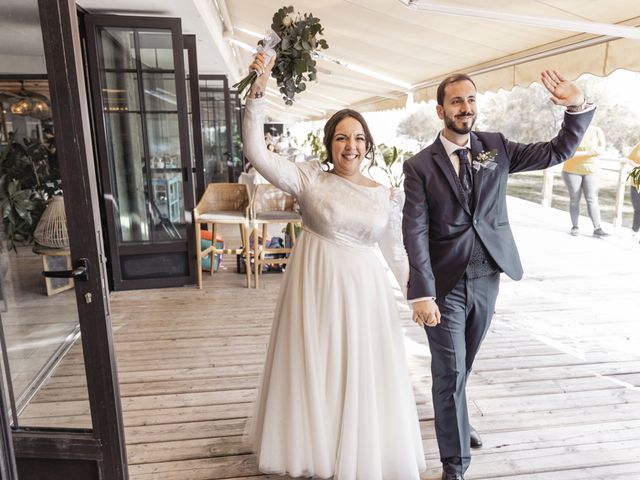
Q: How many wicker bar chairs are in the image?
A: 2